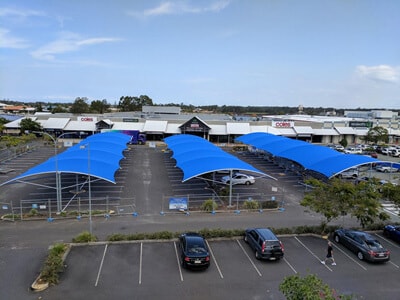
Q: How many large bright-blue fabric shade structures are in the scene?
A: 3